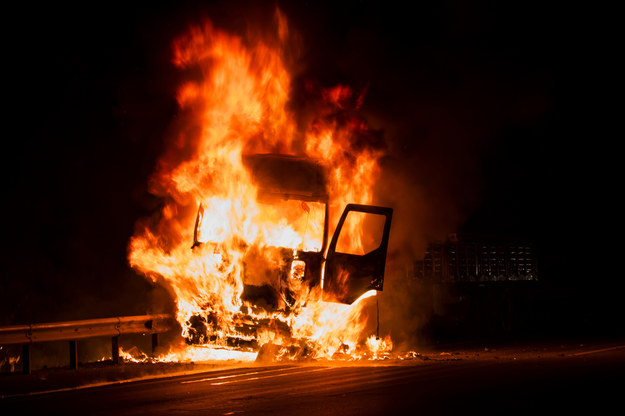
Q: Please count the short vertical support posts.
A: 4